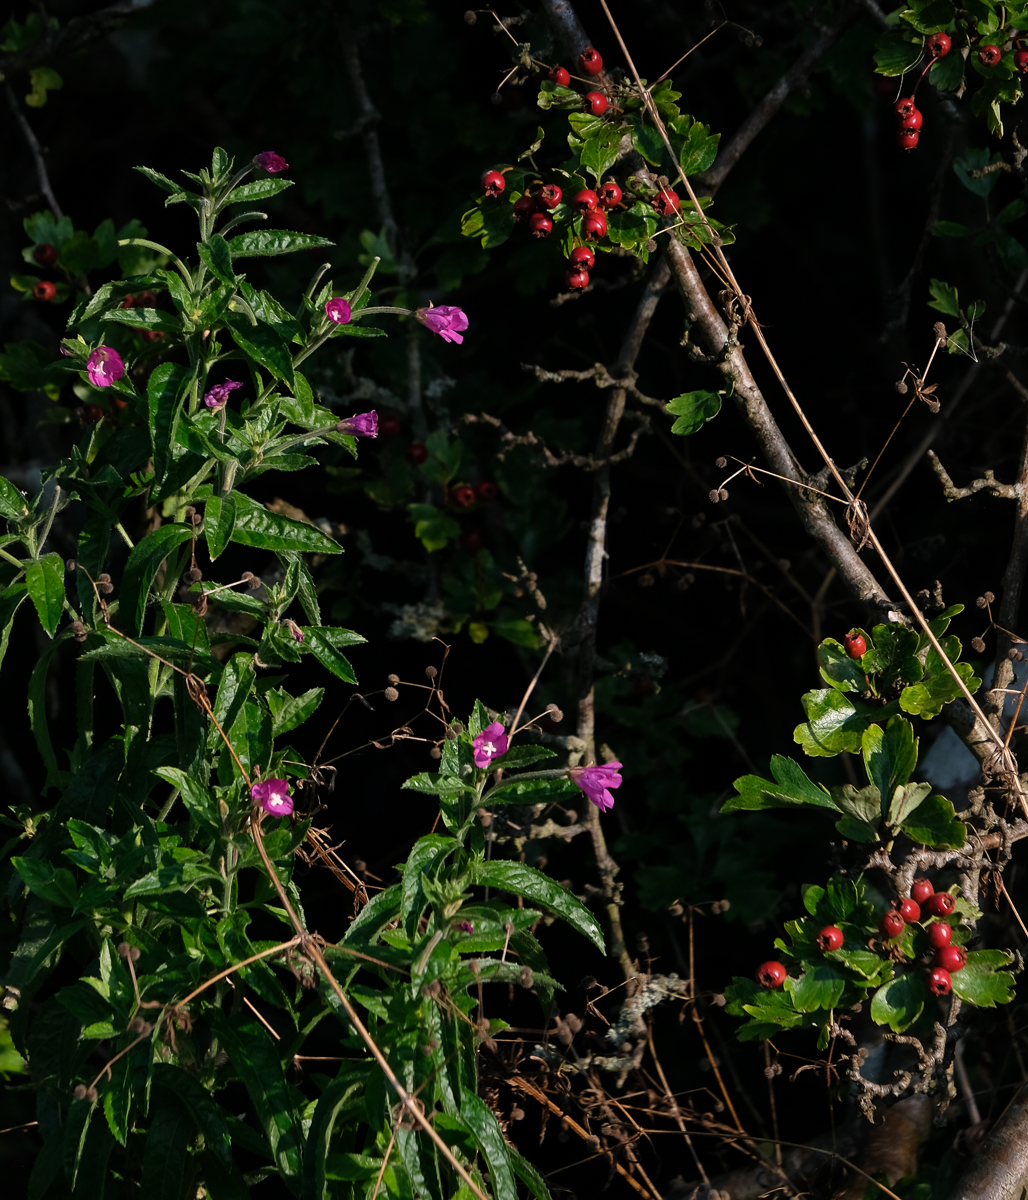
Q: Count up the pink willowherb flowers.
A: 9